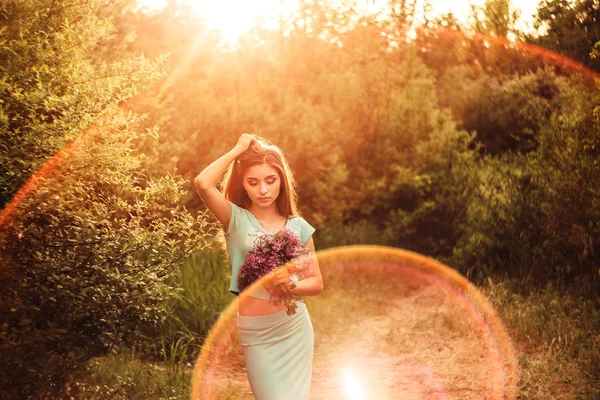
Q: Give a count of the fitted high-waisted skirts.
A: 1